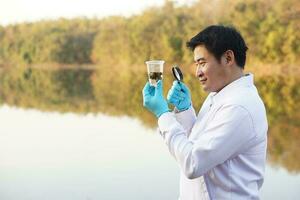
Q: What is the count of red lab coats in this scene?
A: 0